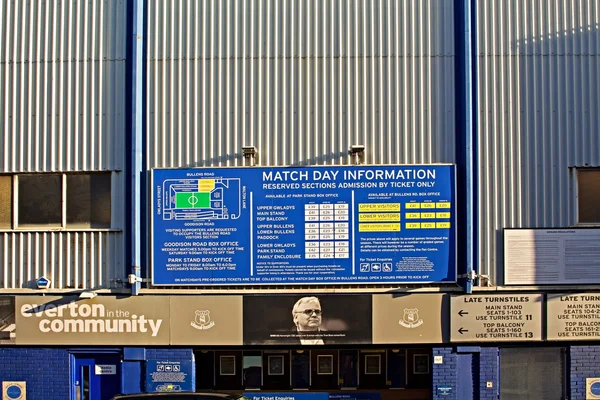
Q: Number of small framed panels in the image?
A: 5